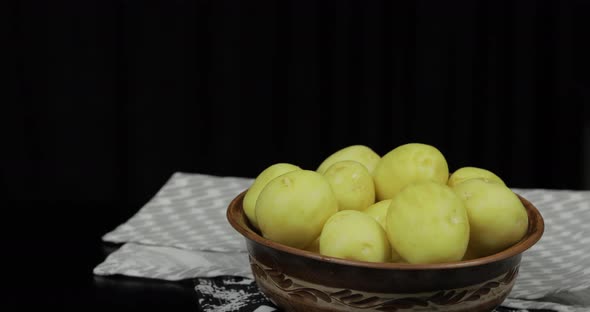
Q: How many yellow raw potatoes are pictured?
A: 10